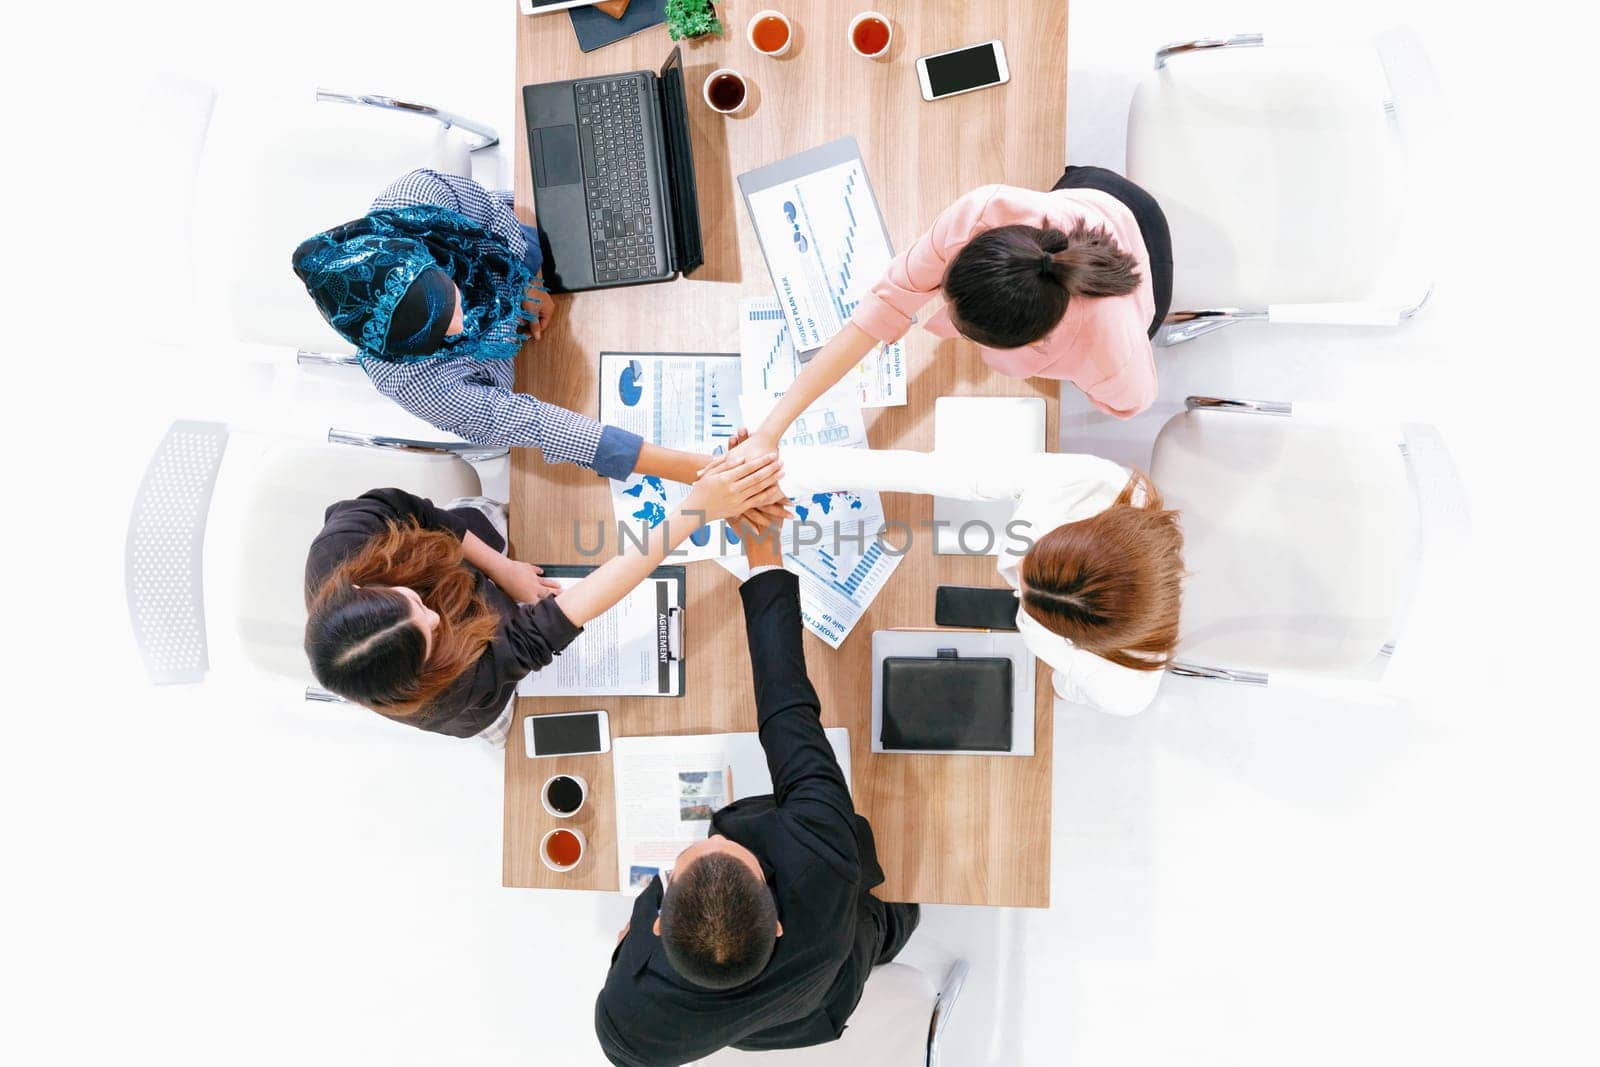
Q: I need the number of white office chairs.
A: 5